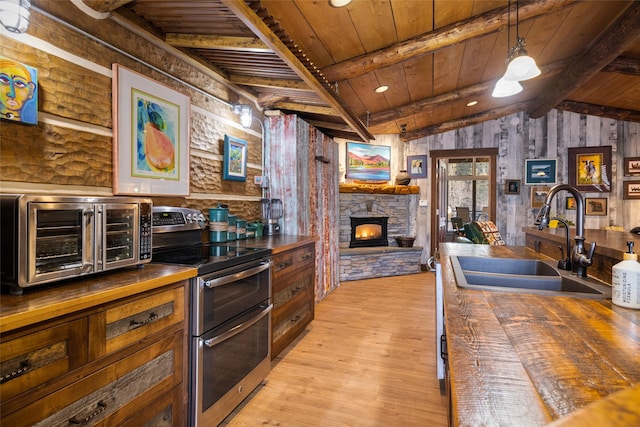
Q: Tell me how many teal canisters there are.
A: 4